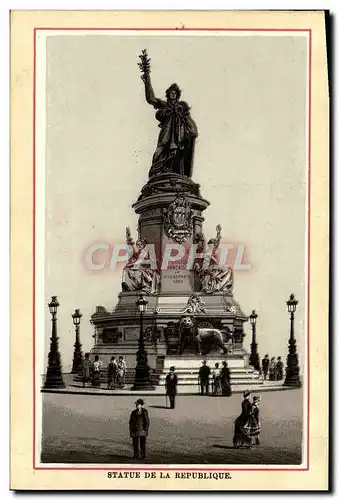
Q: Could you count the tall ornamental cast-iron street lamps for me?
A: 5